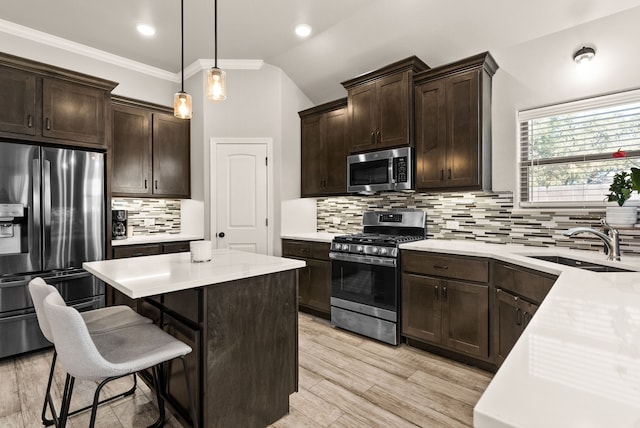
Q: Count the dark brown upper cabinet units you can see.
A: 5